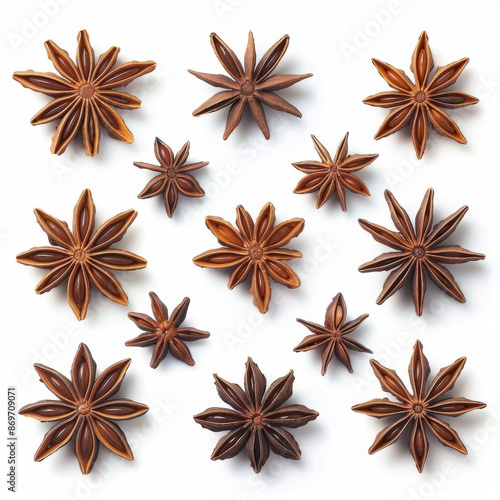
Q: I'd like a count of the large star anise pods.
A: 9